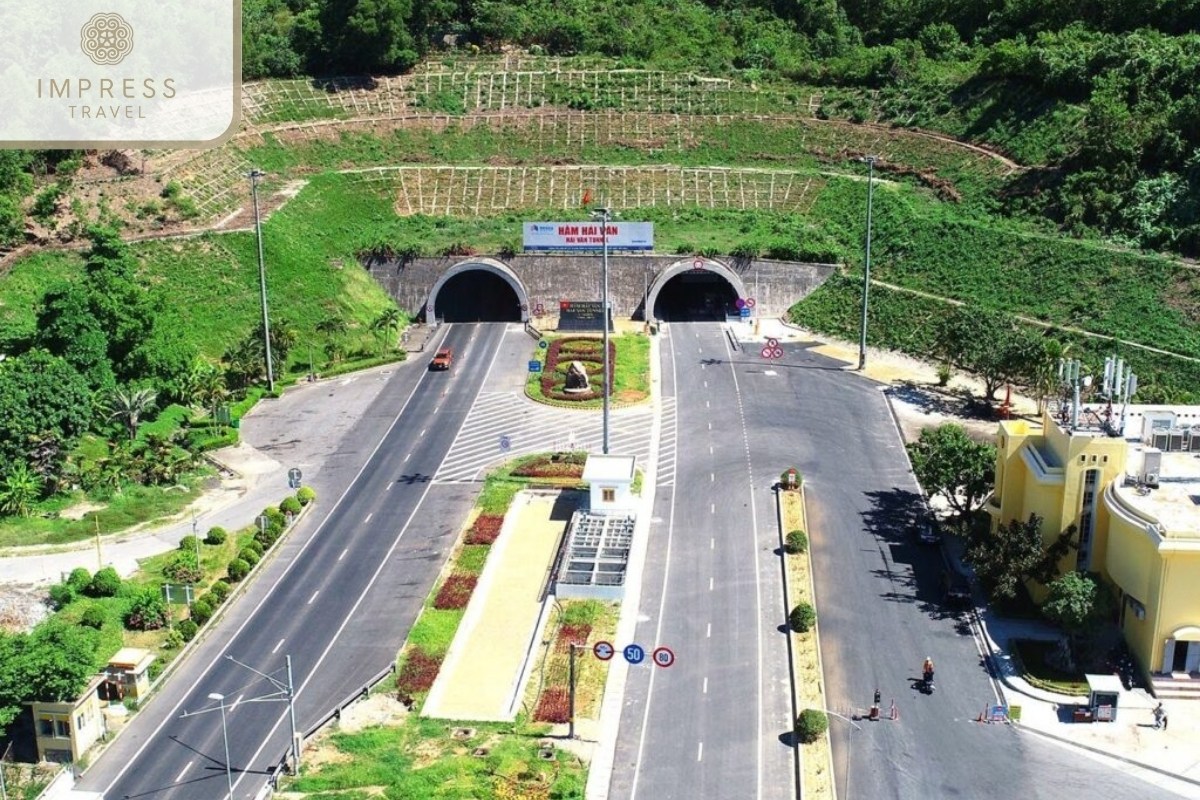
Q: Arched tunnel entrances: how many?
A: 2